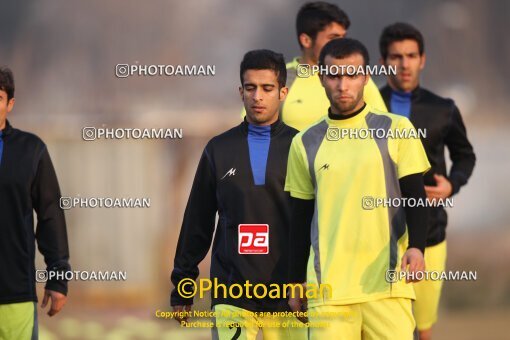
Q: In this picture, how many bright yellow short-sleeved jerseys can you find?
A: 2